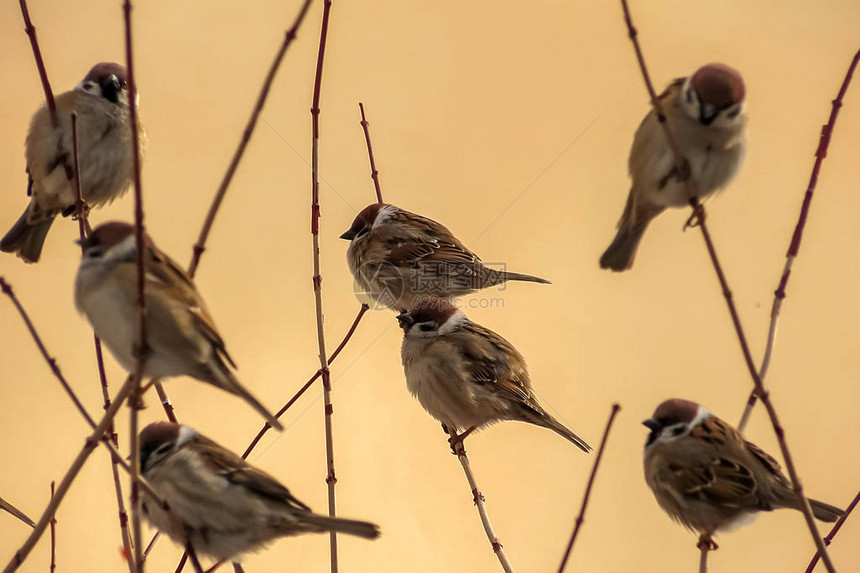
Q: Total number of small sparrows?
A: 7